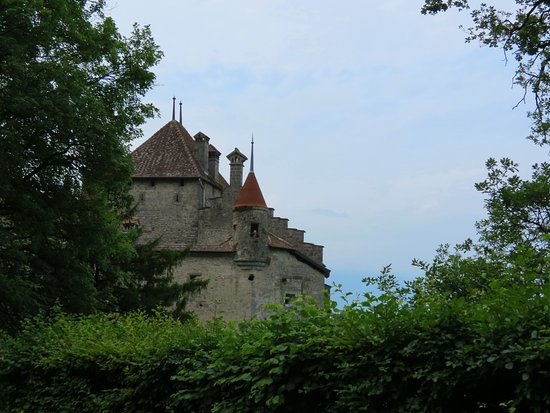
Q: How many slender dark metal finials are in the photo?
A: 3